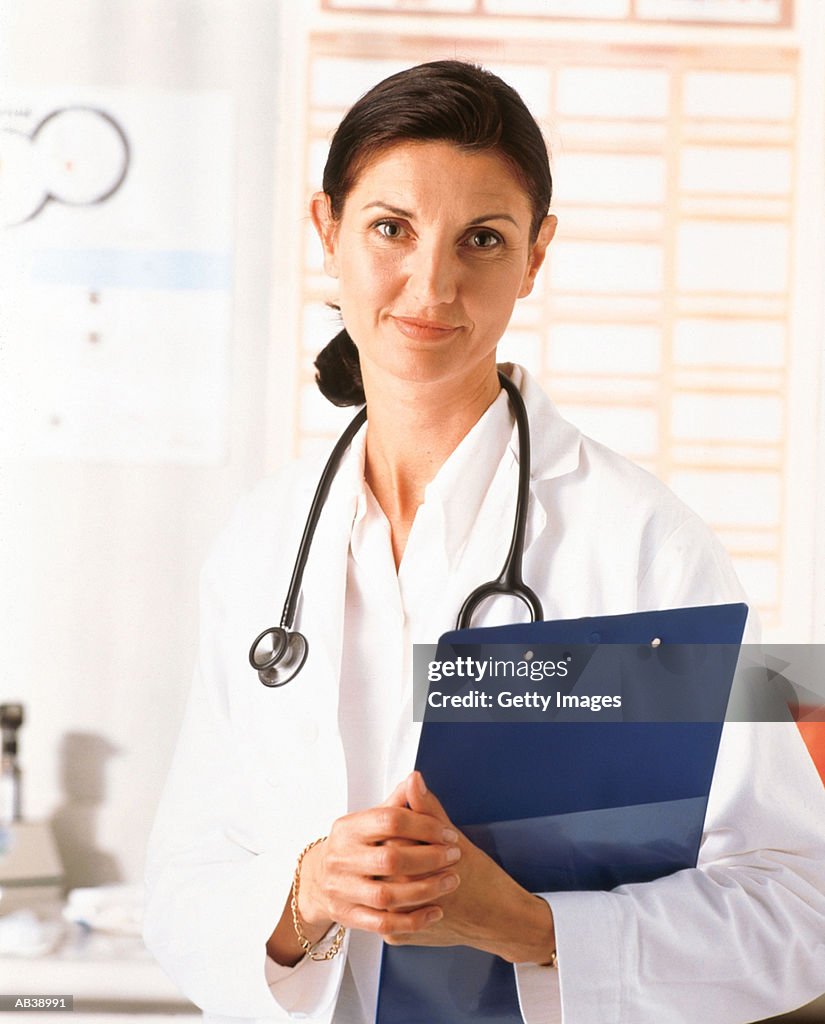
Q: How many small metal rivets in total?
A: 2